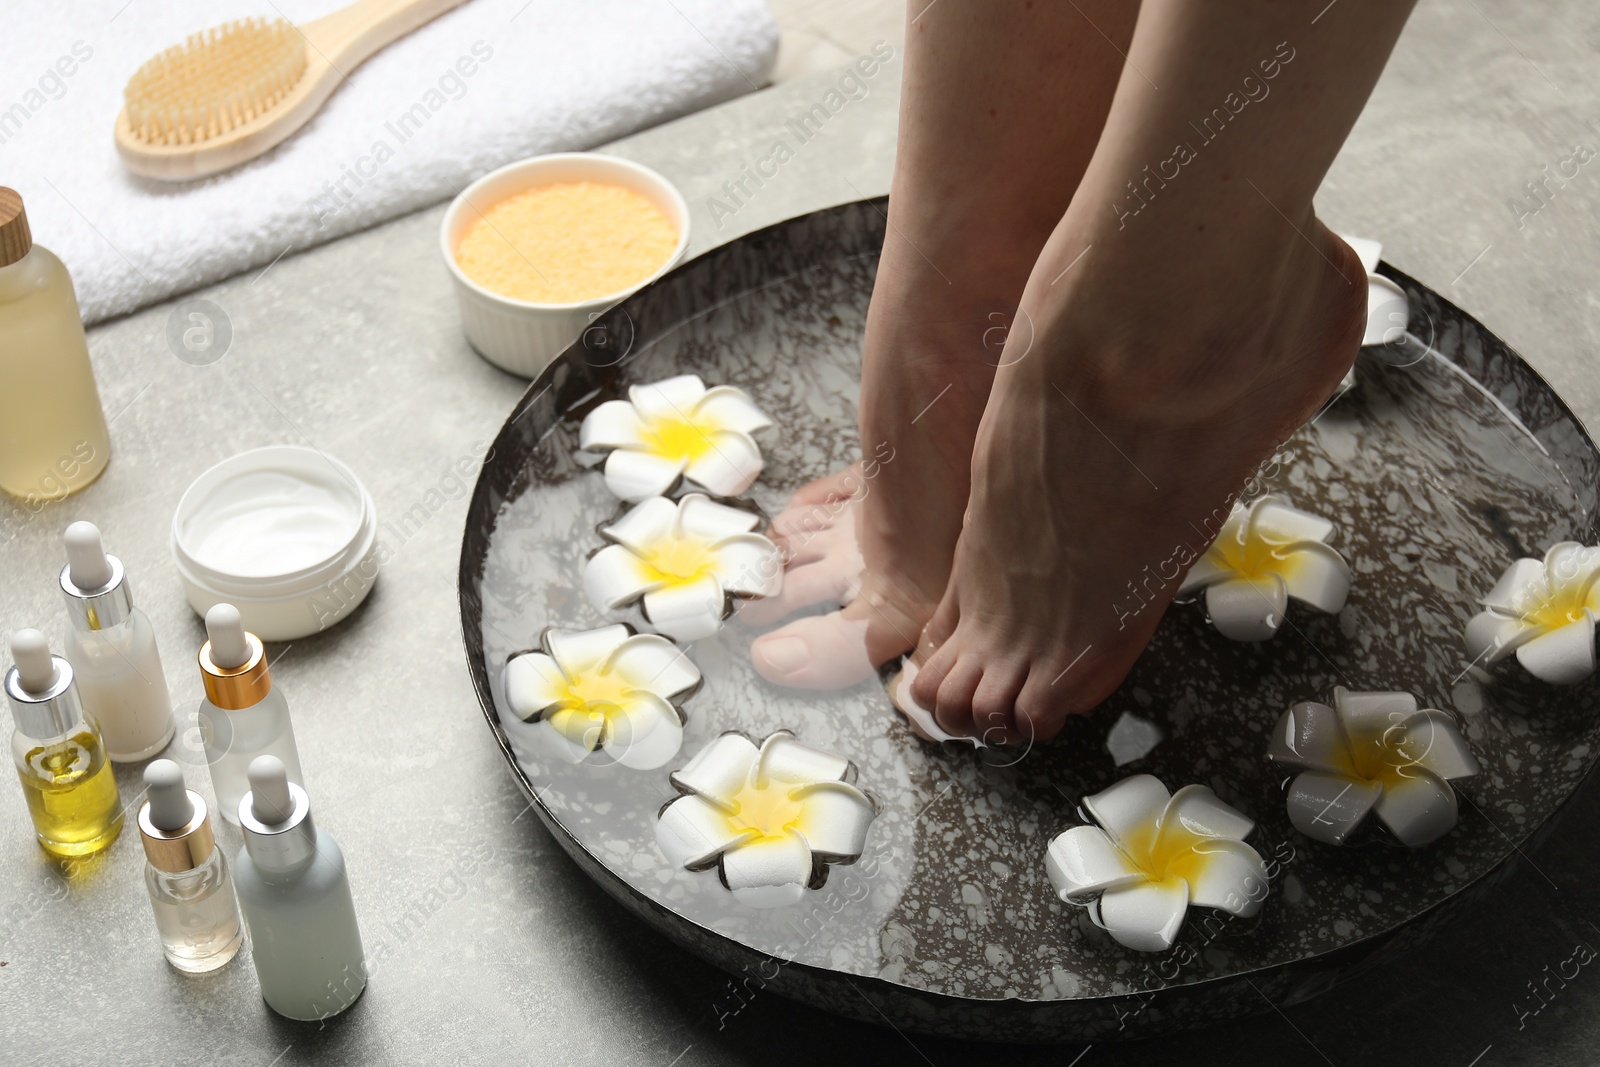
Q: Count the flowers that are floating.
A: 9